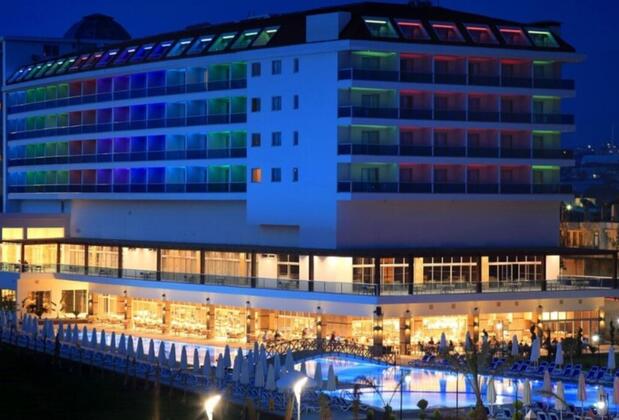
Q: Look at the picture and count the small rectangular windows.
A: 12